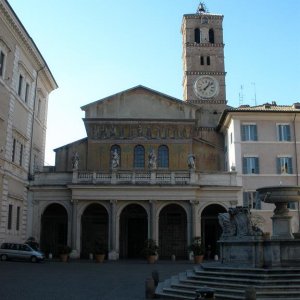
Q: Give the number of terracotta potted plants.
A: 4